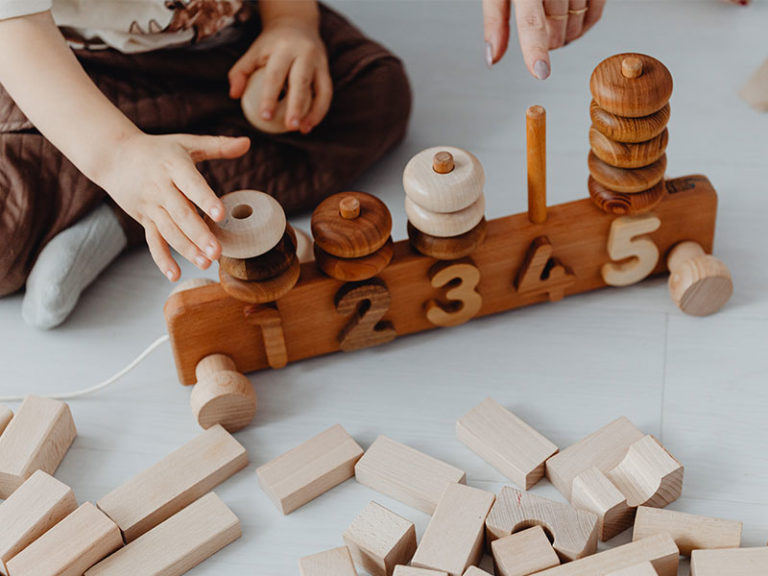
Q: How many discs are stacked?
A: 13